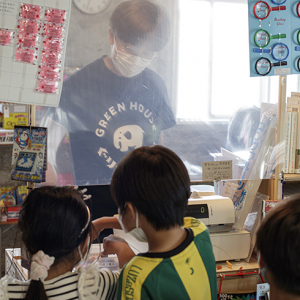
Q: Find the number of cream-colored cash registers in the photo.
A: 1